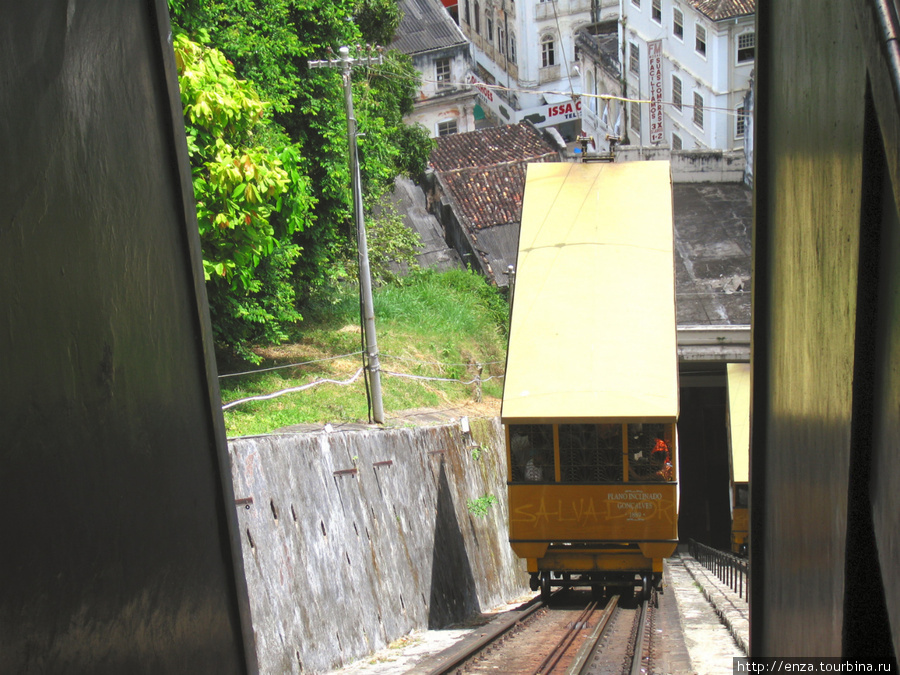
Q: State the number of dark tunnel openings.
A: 1